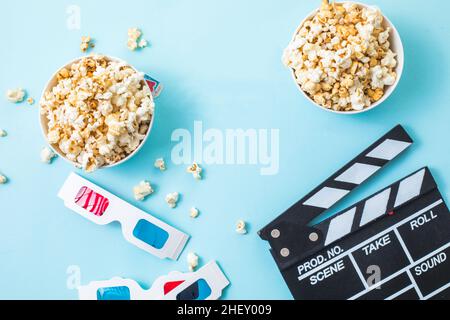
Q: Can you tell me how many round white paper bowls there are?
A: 2